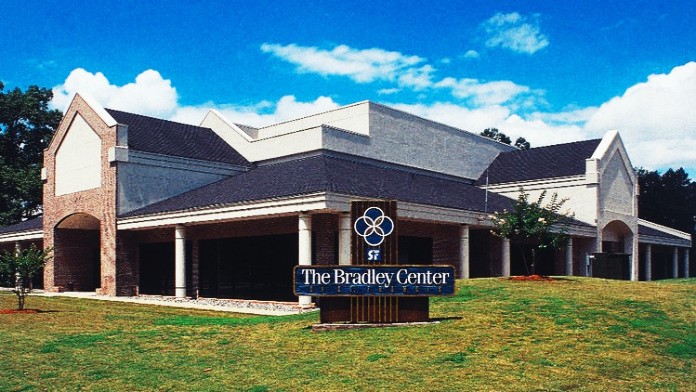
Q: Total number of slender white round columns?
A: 10